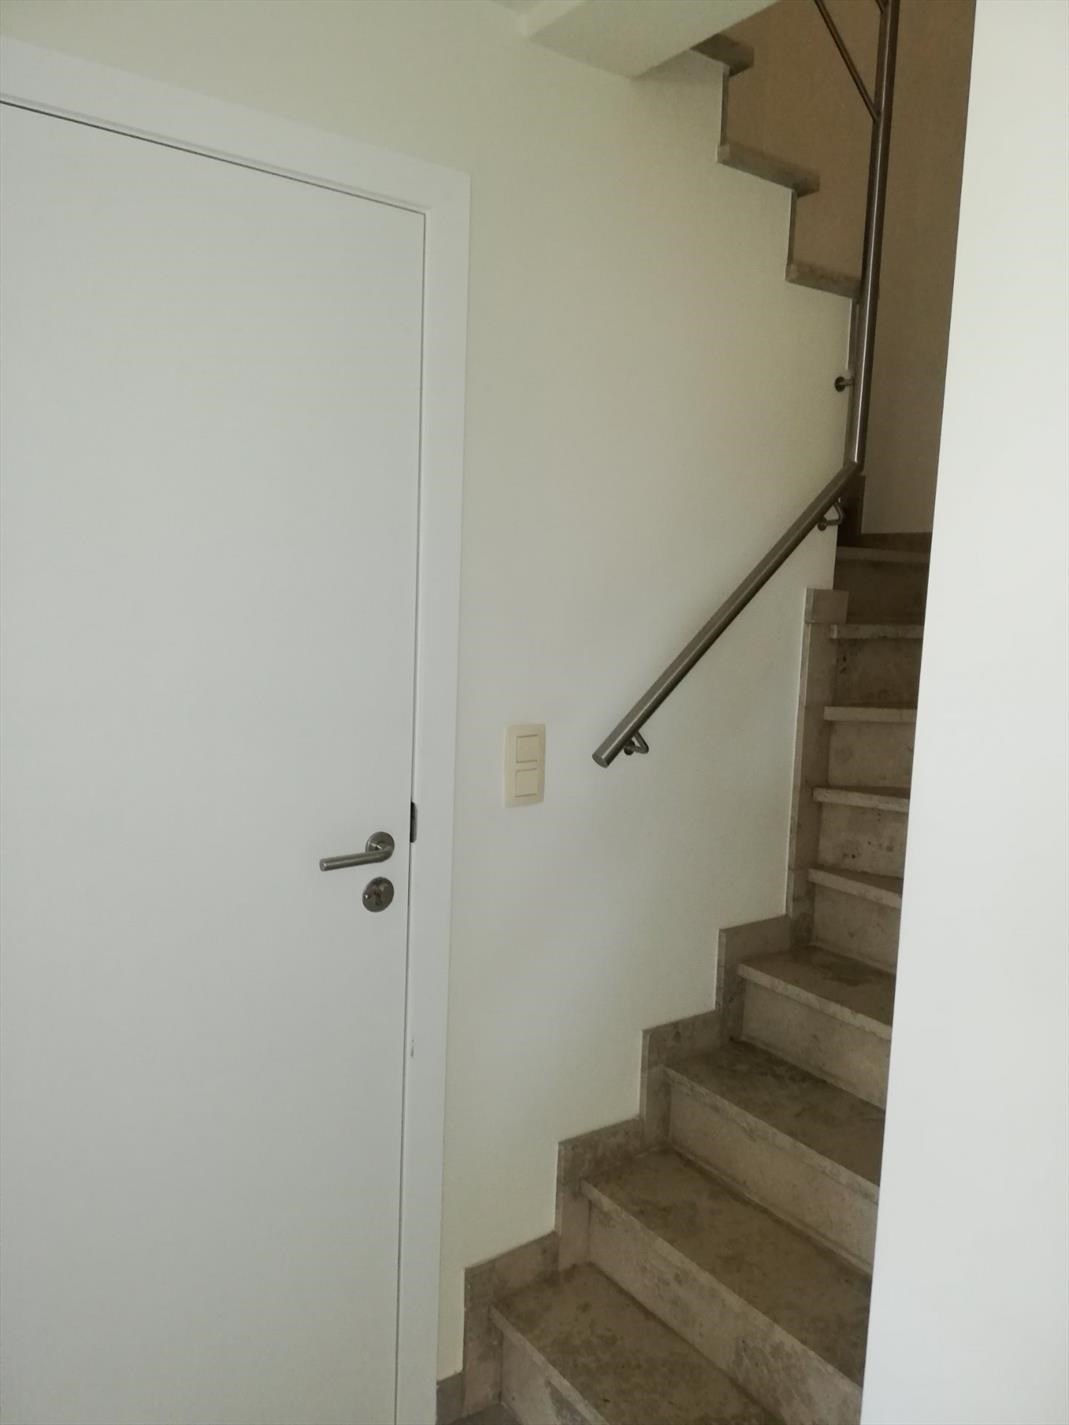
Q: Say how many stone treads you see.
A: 12